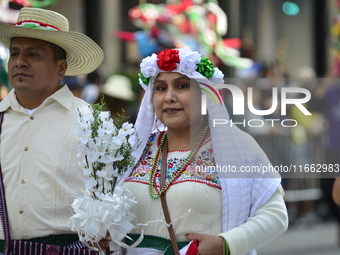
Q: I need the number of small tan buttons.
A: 4